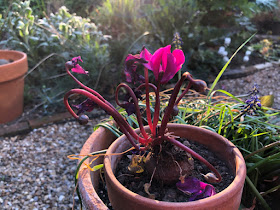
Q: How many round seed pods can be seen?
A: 4